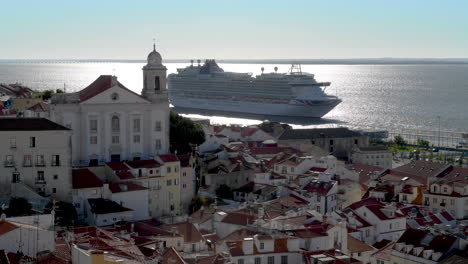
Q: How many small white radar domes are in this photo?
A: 4